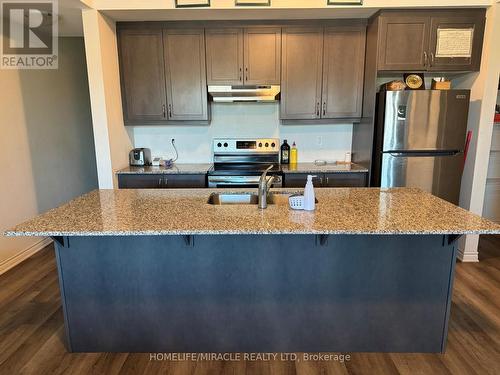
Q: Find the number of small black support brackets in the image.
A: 4